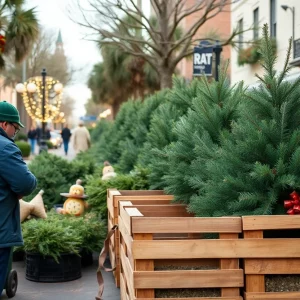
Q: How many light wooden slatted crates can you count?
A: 3